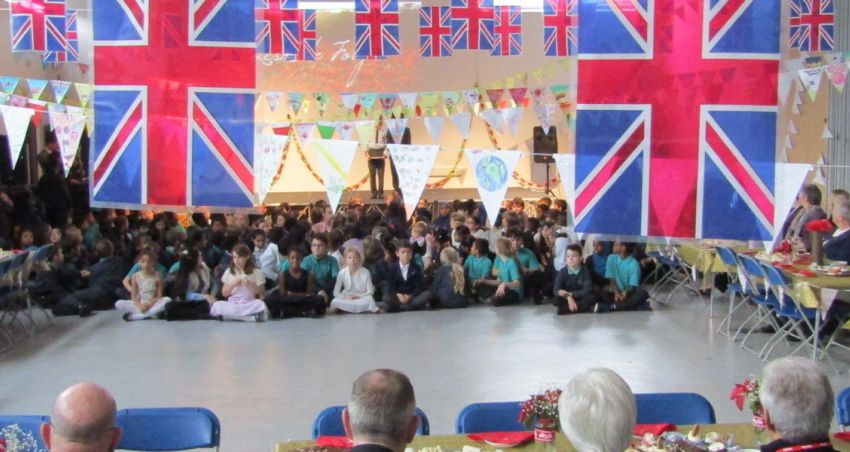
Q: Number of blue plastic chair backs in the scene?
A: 12